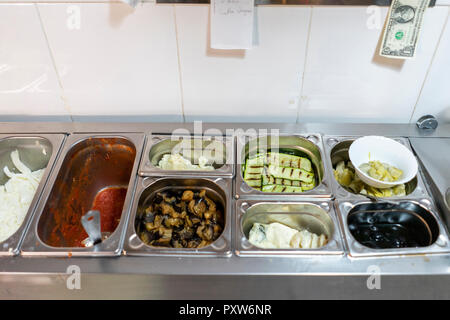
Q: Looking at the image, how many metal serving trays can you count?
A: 8